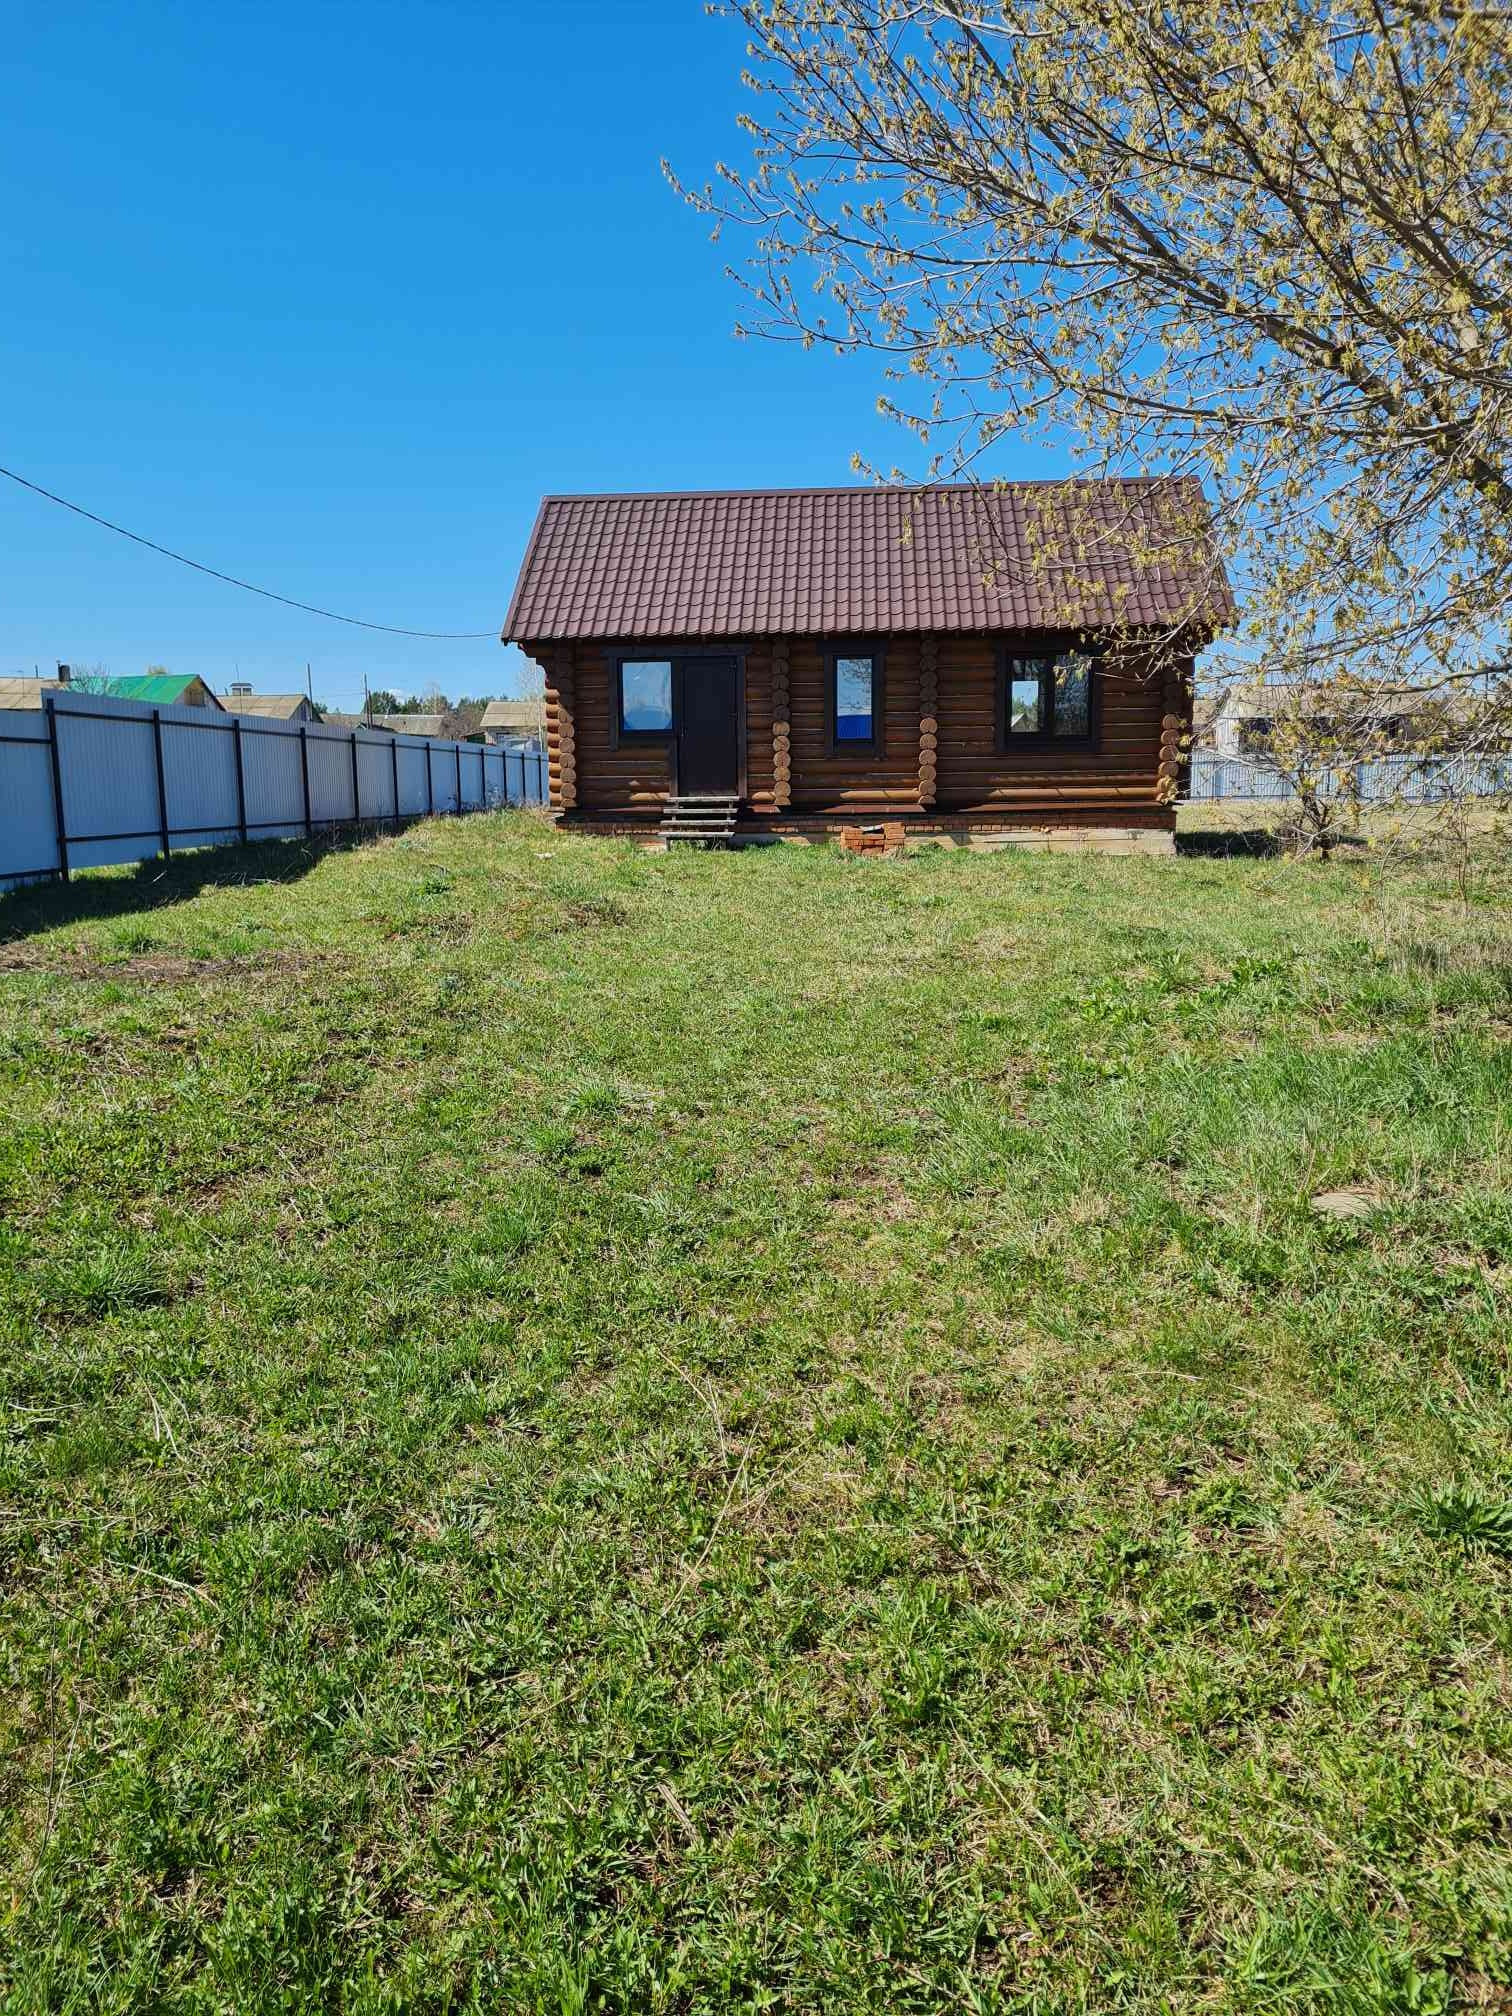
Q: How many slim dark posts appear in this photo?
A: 12